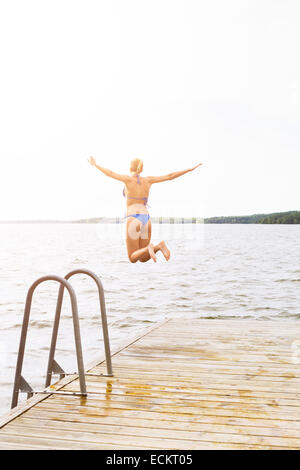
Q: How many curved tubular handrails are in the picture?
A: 2